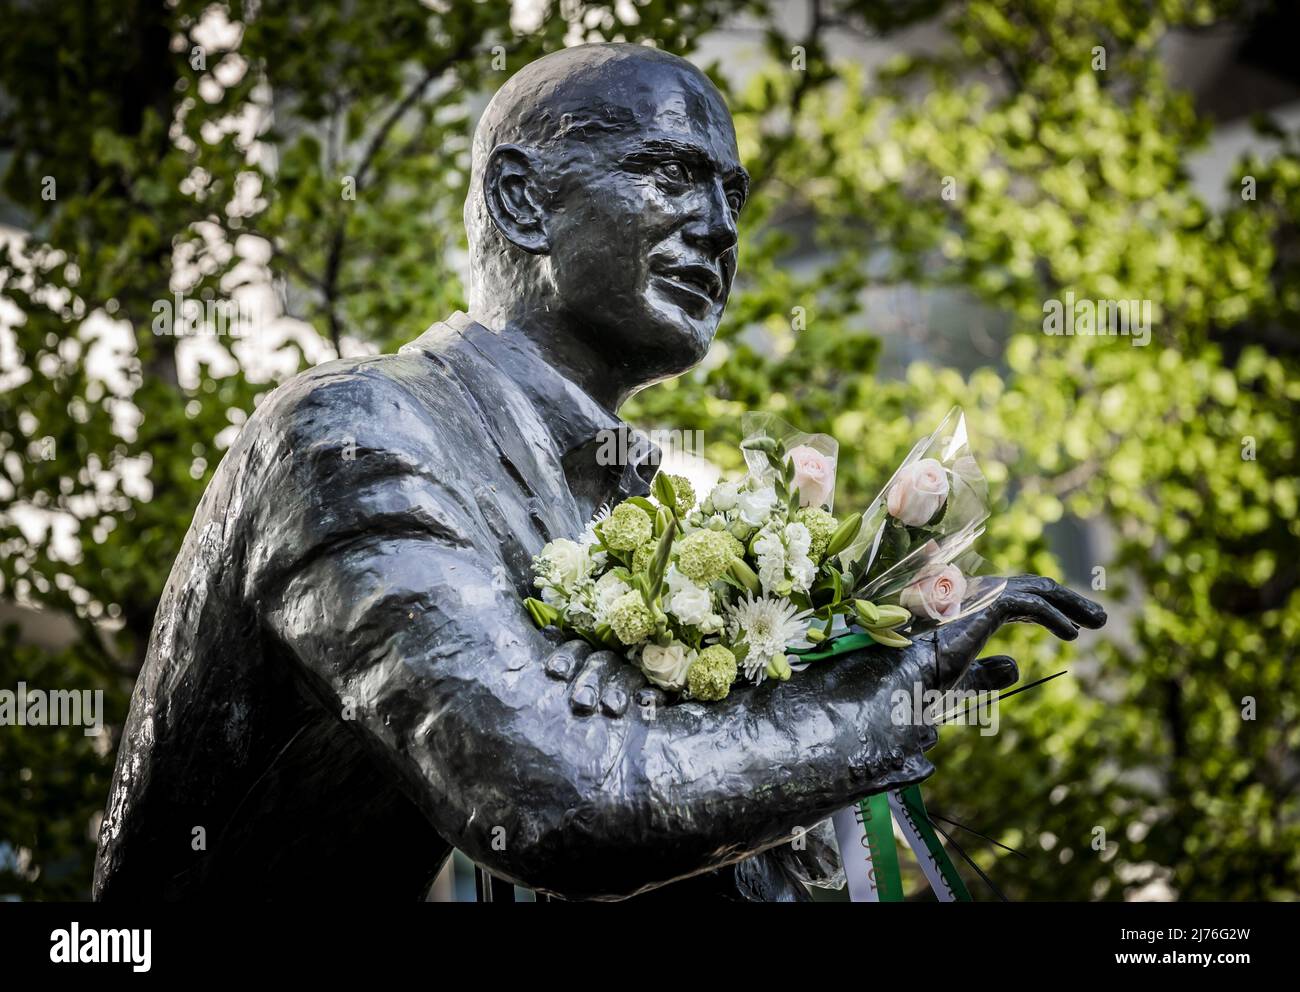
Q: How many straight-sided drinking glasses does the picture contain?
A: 0